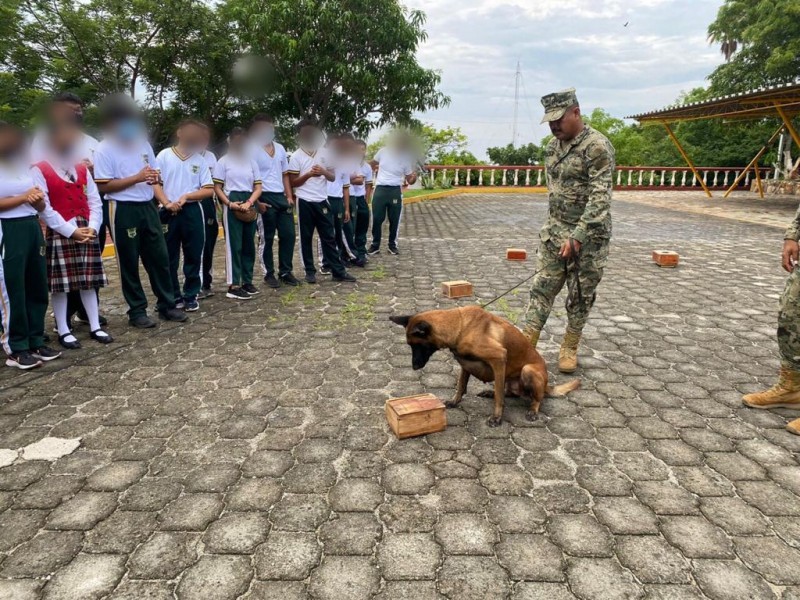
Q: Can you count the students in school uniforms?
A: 13